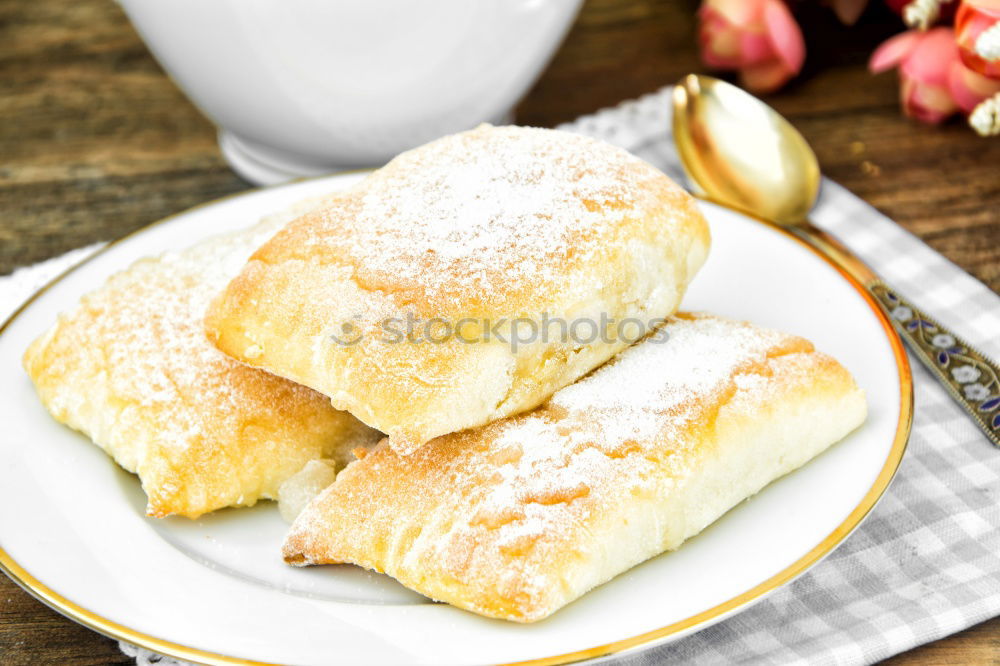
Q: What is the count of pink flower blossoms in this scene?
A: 3